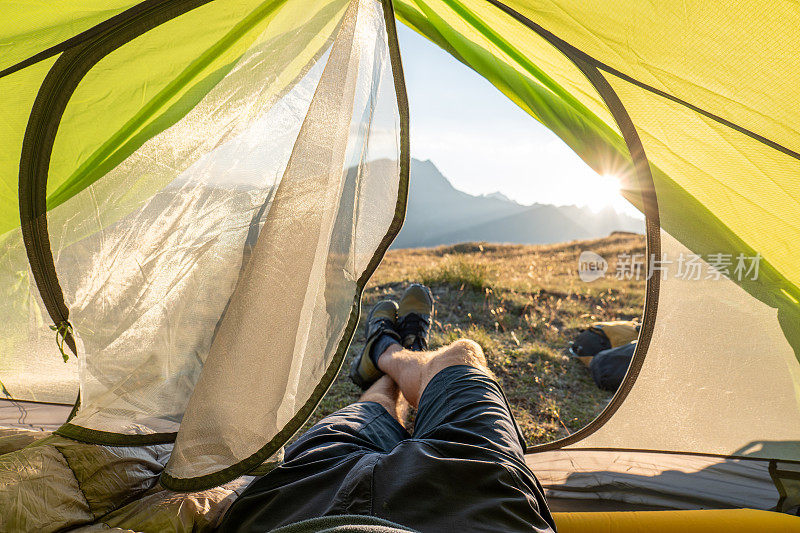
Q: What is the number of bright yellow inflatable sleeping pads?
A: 1